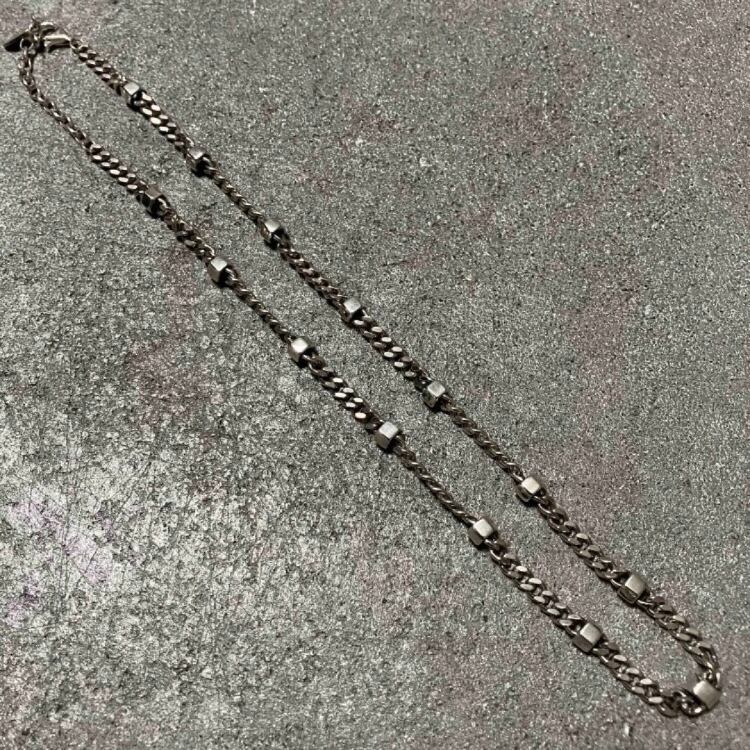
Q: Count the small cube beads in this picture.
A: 14